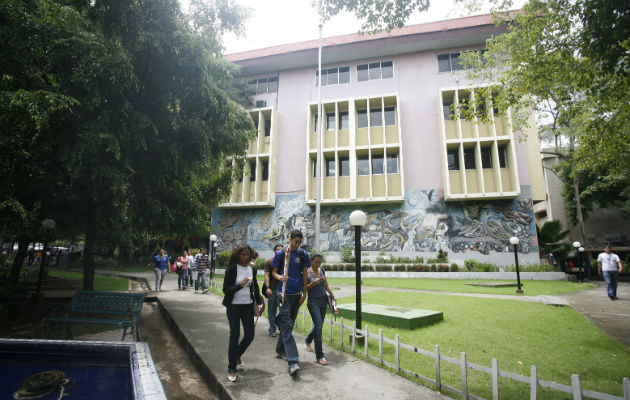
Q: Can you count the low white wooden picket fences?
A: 1